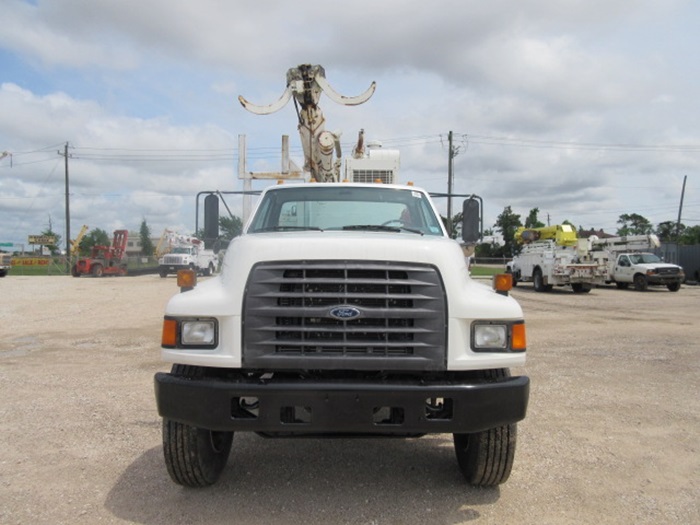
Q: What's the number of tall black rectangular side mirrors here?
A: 2